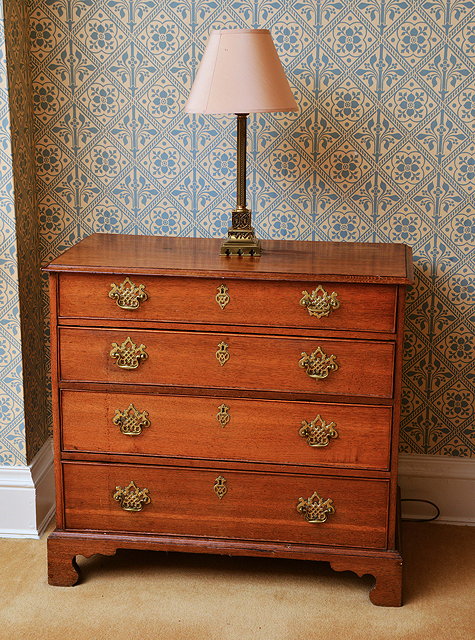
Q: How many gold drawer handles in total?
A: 8